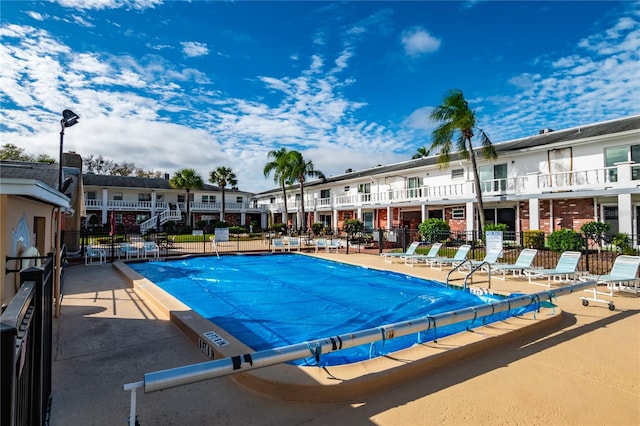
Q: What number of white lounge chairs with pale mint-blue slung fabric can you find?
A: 7